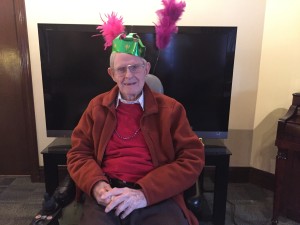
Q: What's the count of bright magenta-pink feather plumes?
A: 2